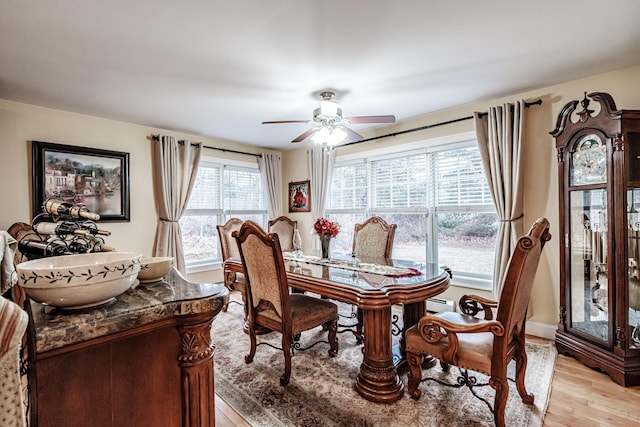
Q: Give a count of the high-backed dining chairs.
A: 5